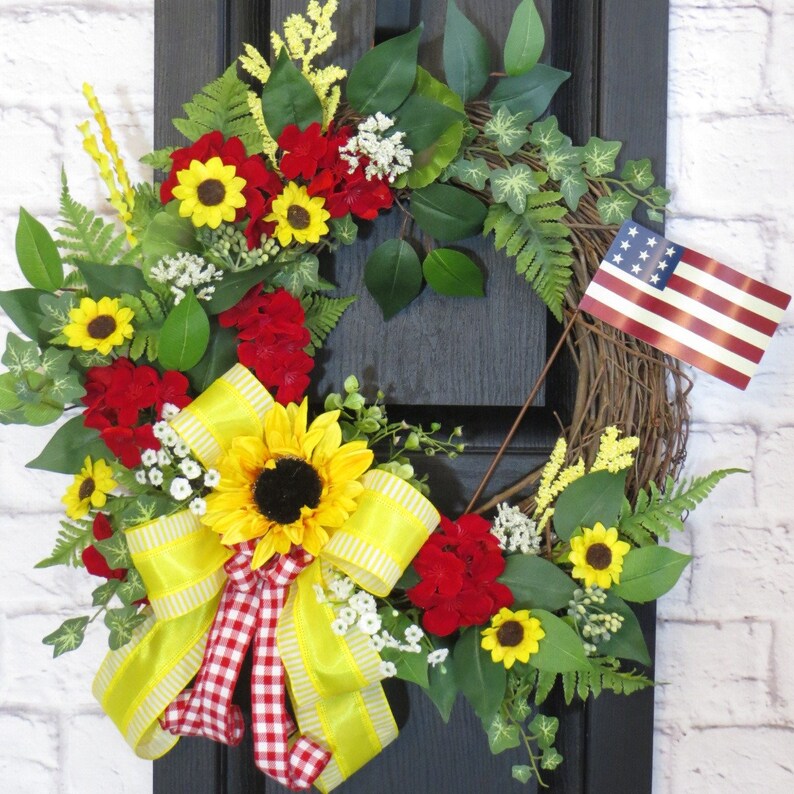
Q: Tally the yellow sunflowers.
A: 7